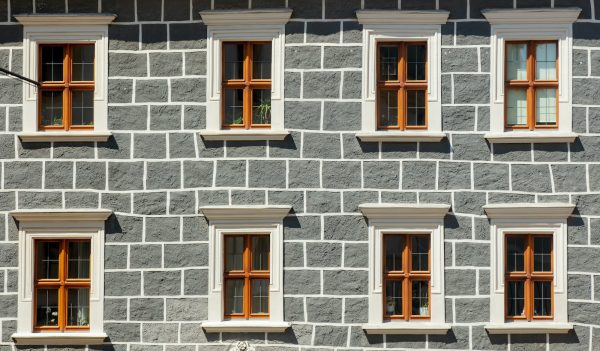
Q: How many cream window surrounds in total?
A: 8